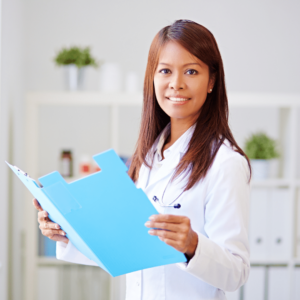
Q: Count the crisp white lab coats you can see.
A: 1